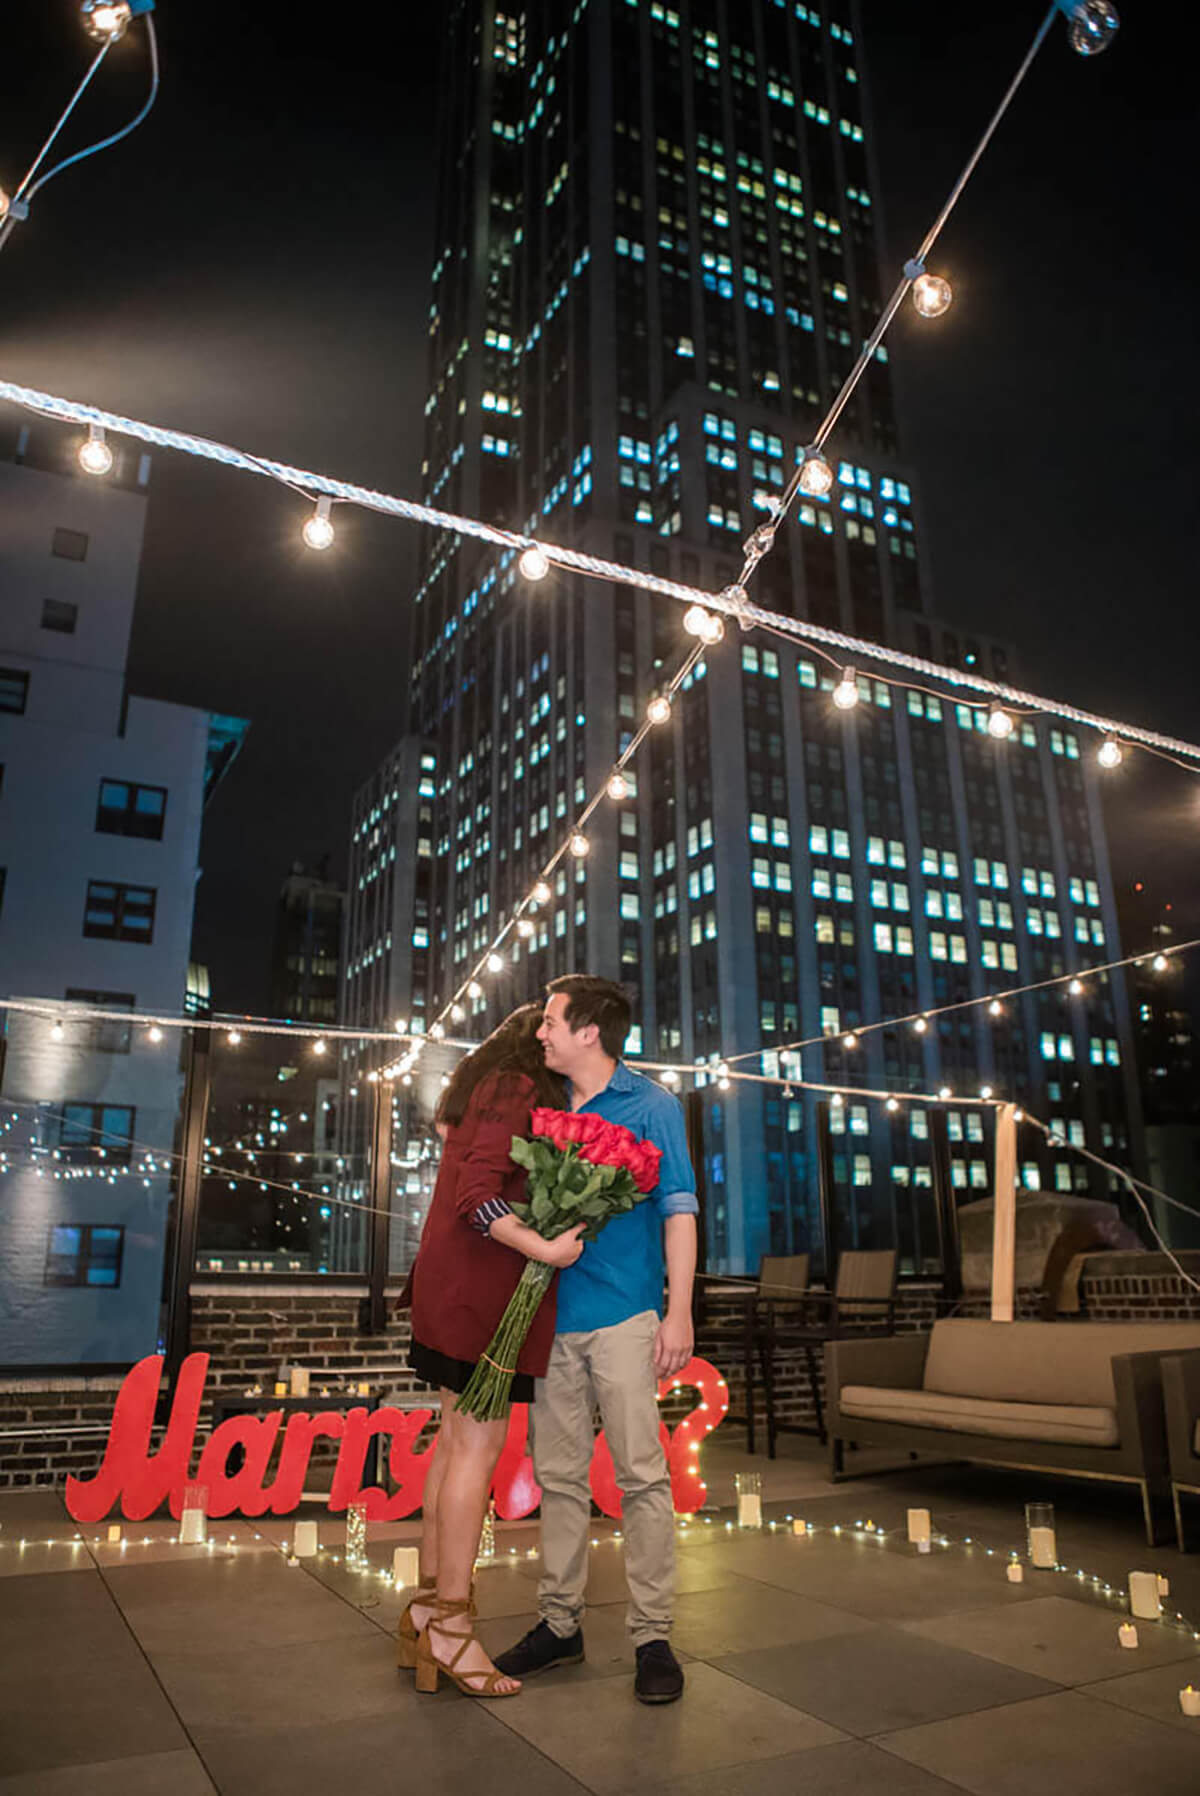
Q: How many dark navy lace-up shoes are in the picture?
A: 2